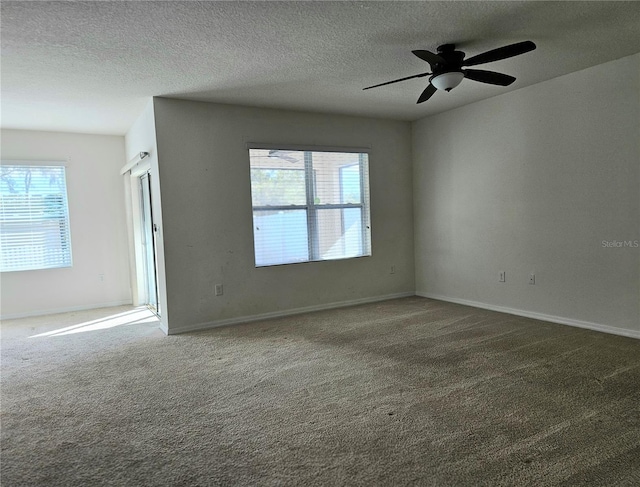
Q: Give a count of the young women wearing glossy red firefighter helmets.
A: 0